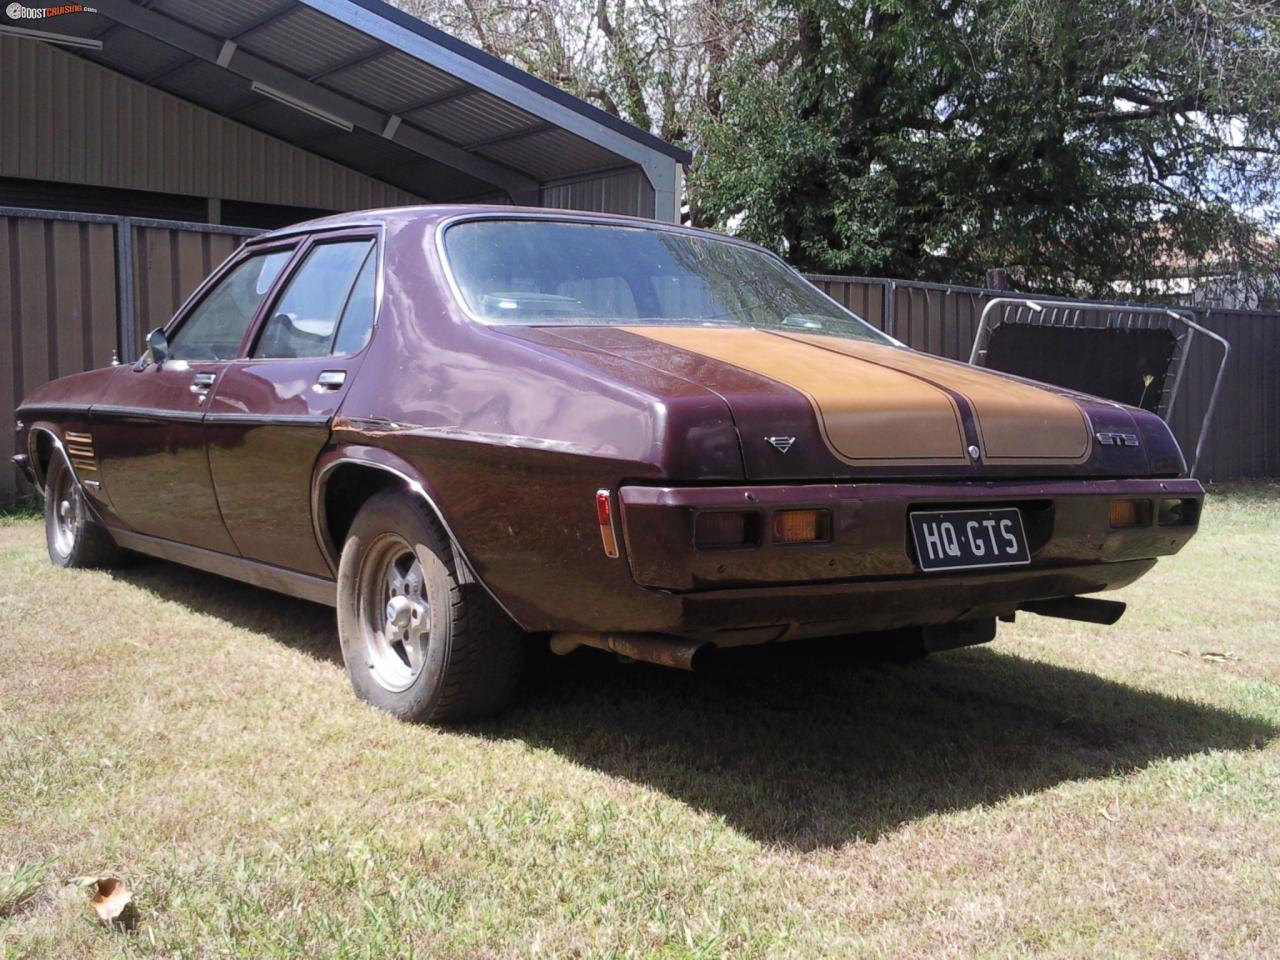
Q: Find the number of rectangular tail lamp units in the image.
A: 4